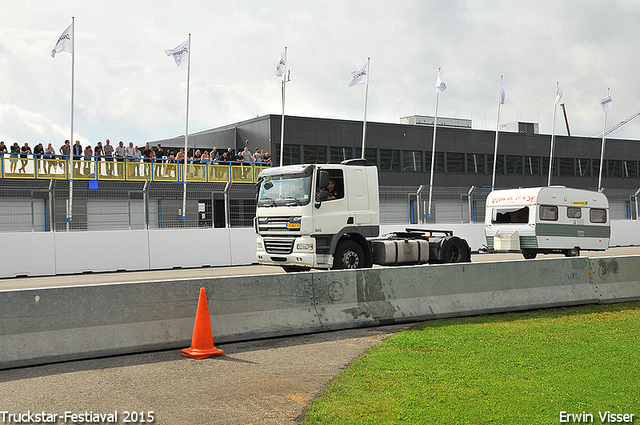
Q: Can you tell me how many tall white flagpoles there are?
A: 8